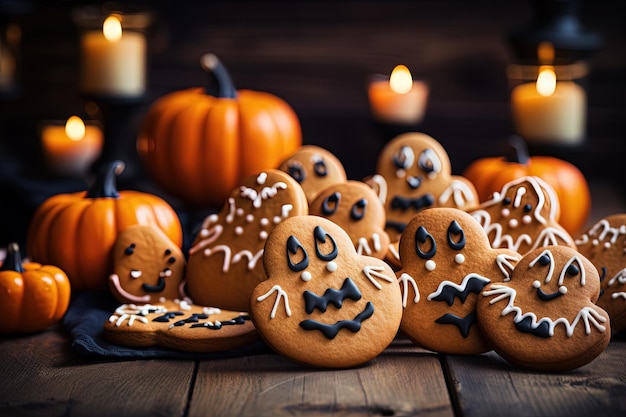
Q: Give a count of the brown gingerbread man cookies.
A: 11